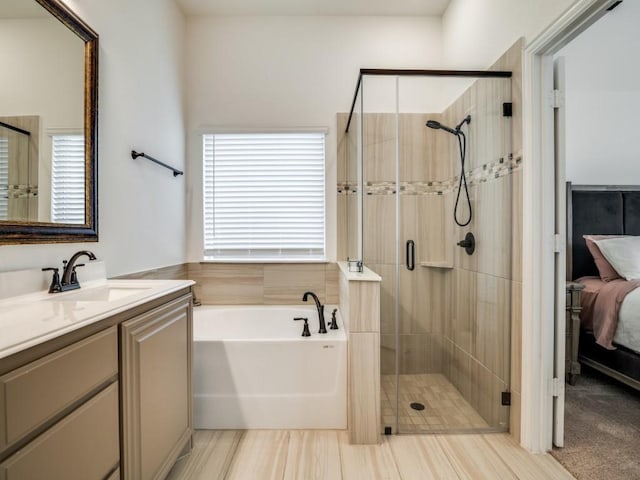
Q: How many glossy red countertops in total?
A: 0